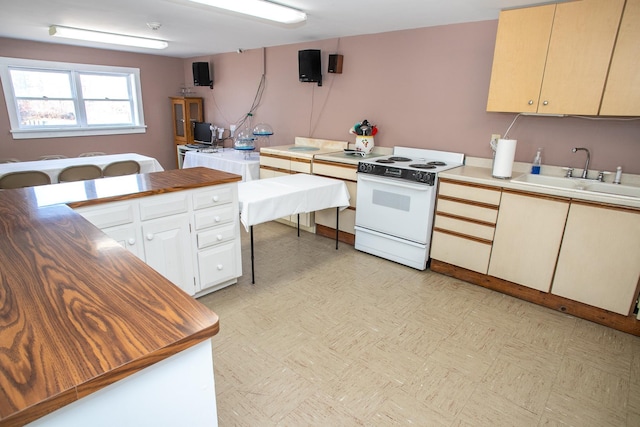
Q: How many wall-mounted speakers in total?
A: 3